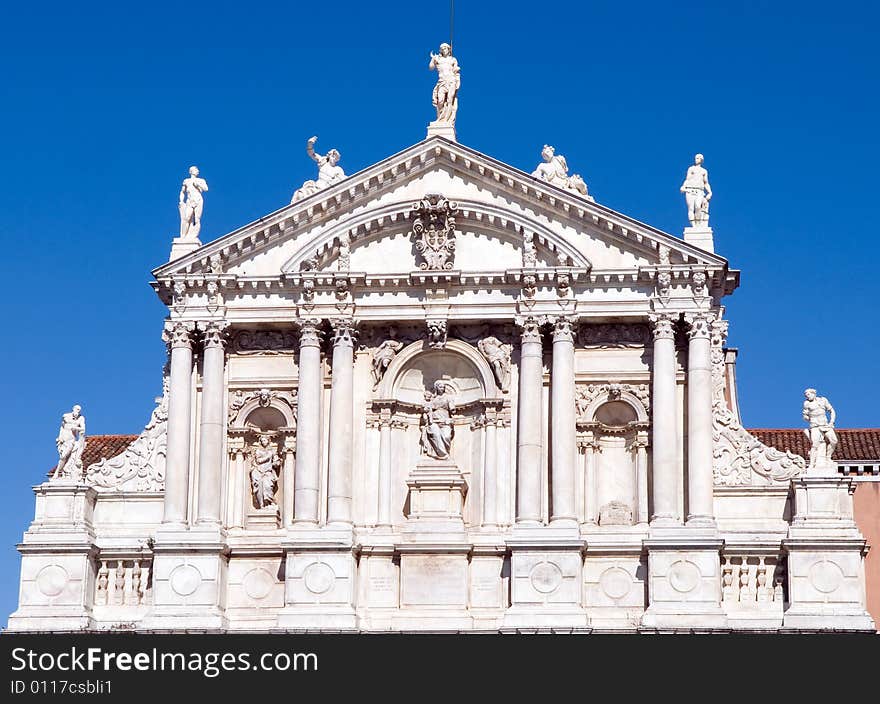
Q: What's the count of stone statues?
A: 11